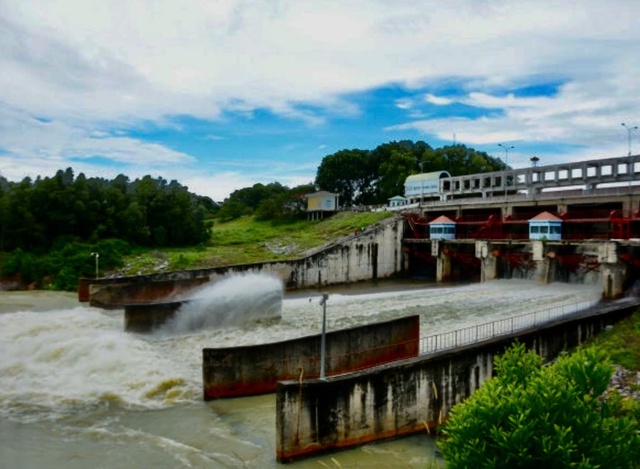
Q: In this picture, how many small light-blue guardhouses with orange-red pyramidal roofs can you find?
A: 2